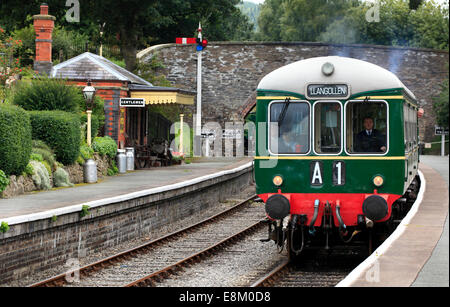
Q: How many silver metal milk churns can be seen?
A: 3